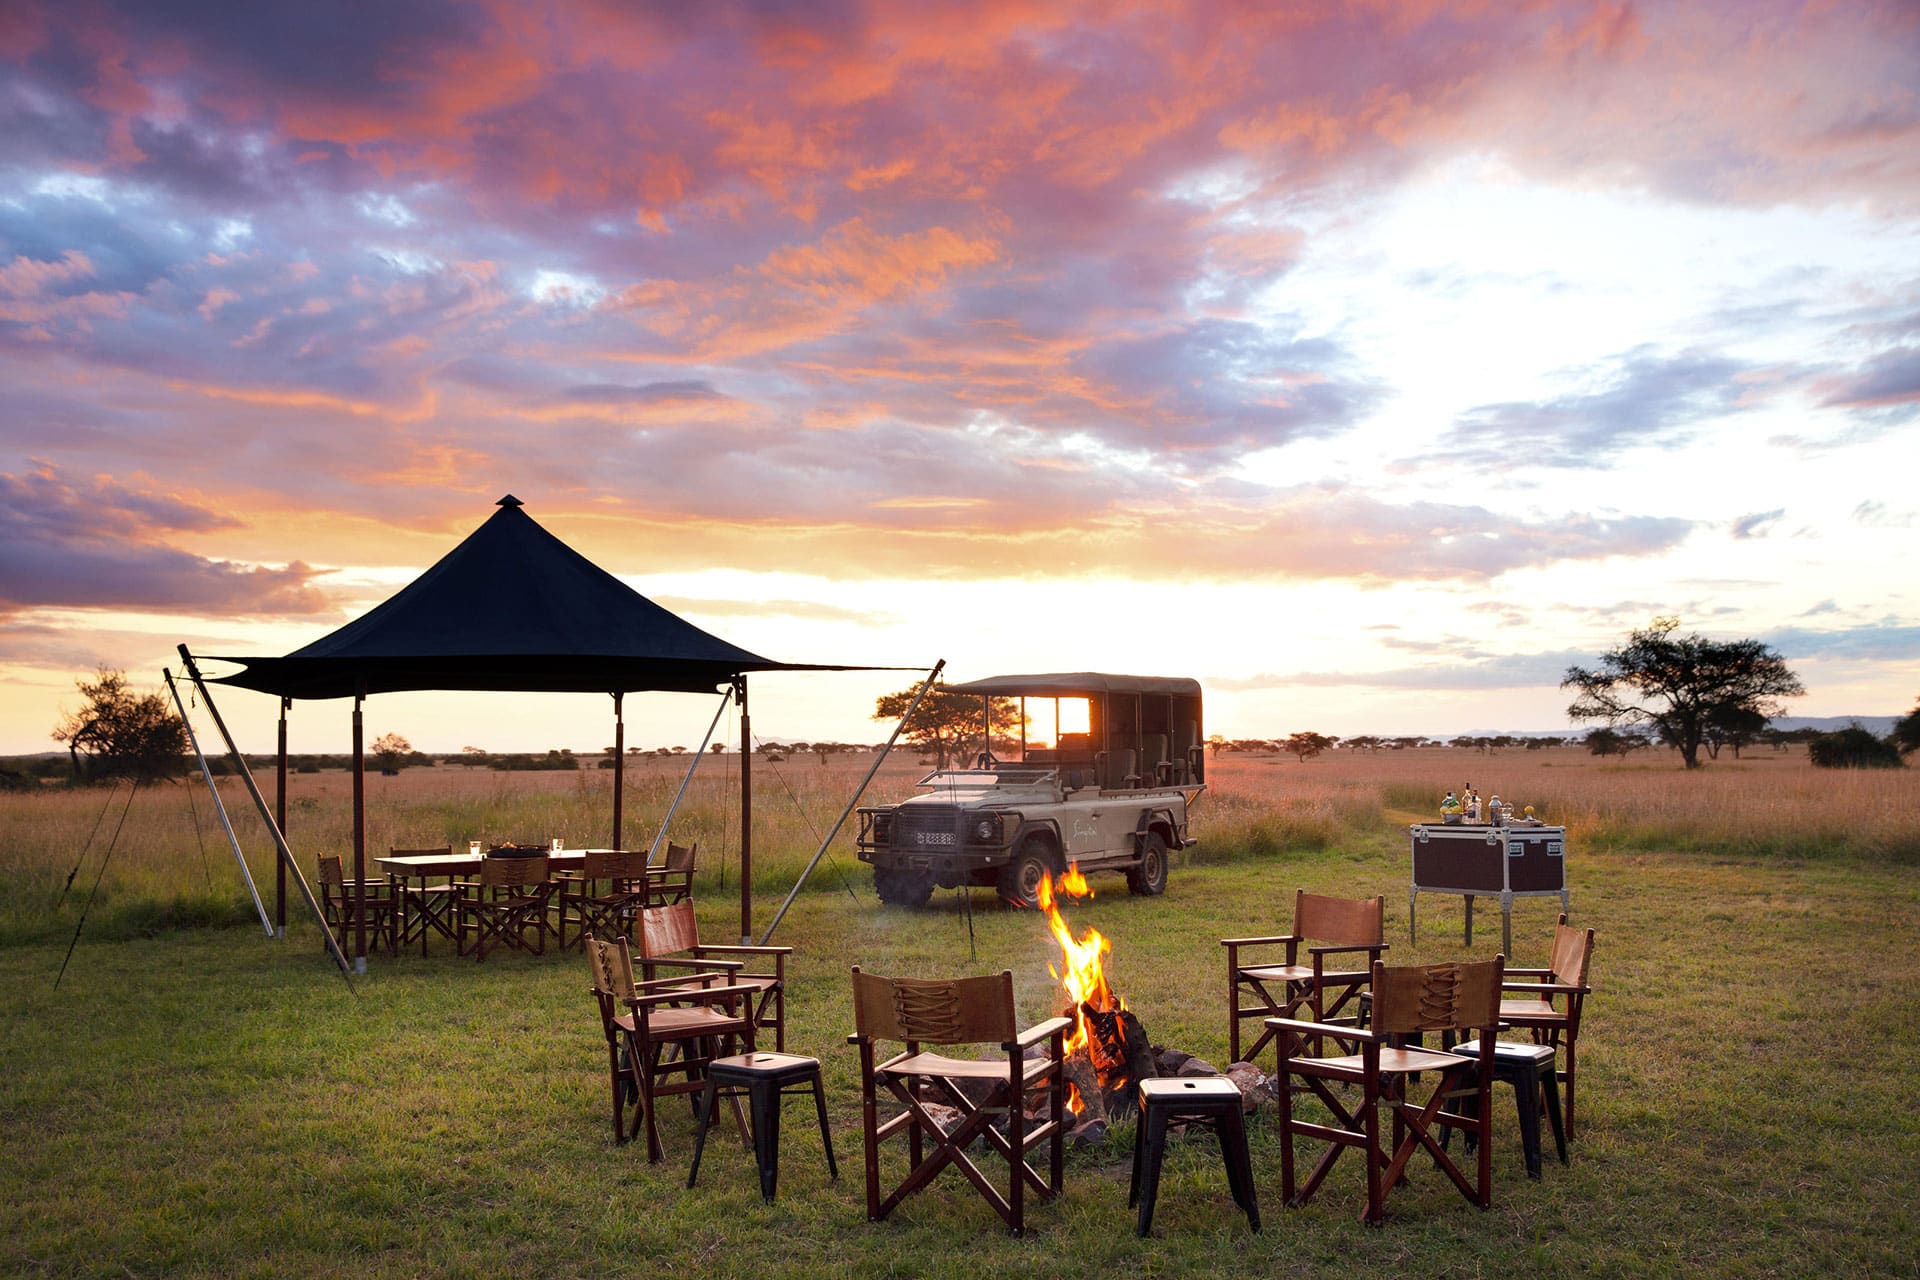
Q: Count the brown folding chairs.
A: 12